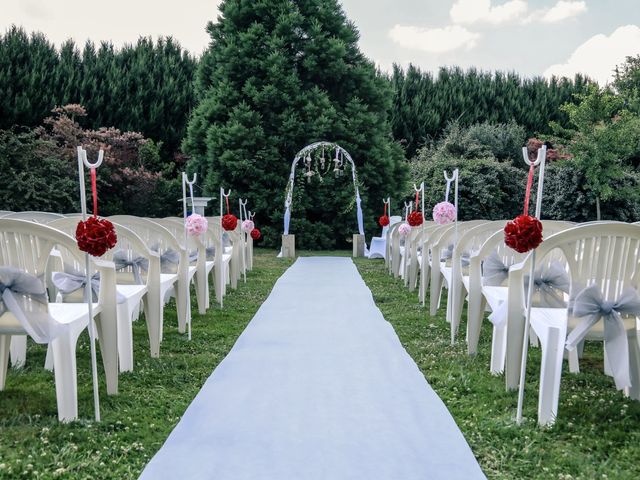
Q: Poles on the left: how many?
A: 5